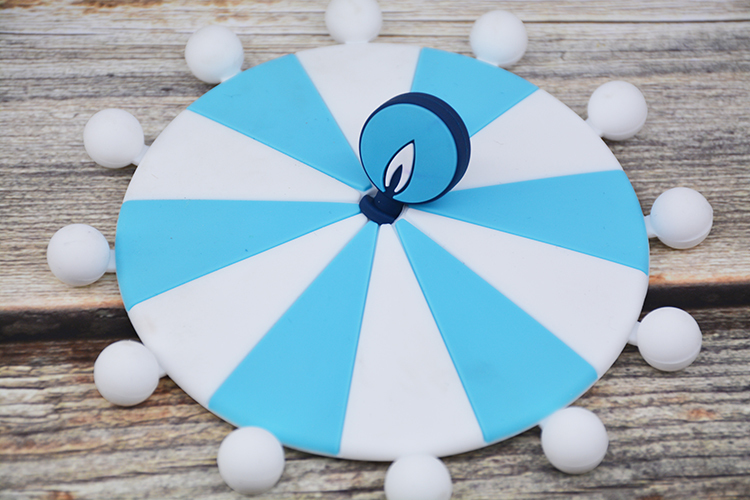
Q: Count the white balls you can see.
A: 12